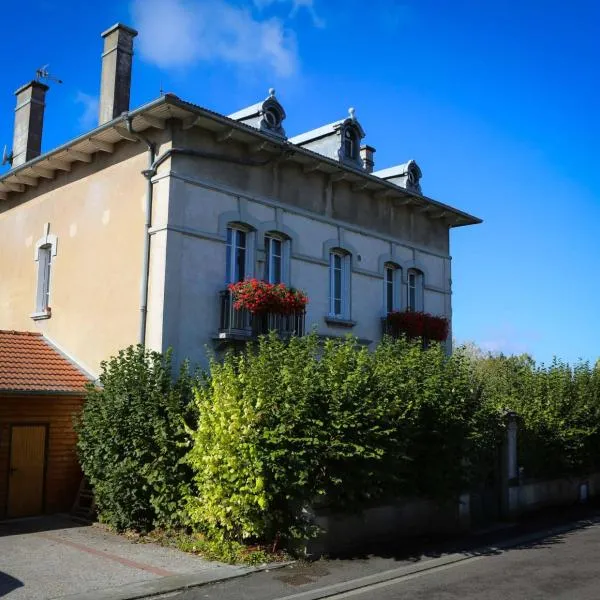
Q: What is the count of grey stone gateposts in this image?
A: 1